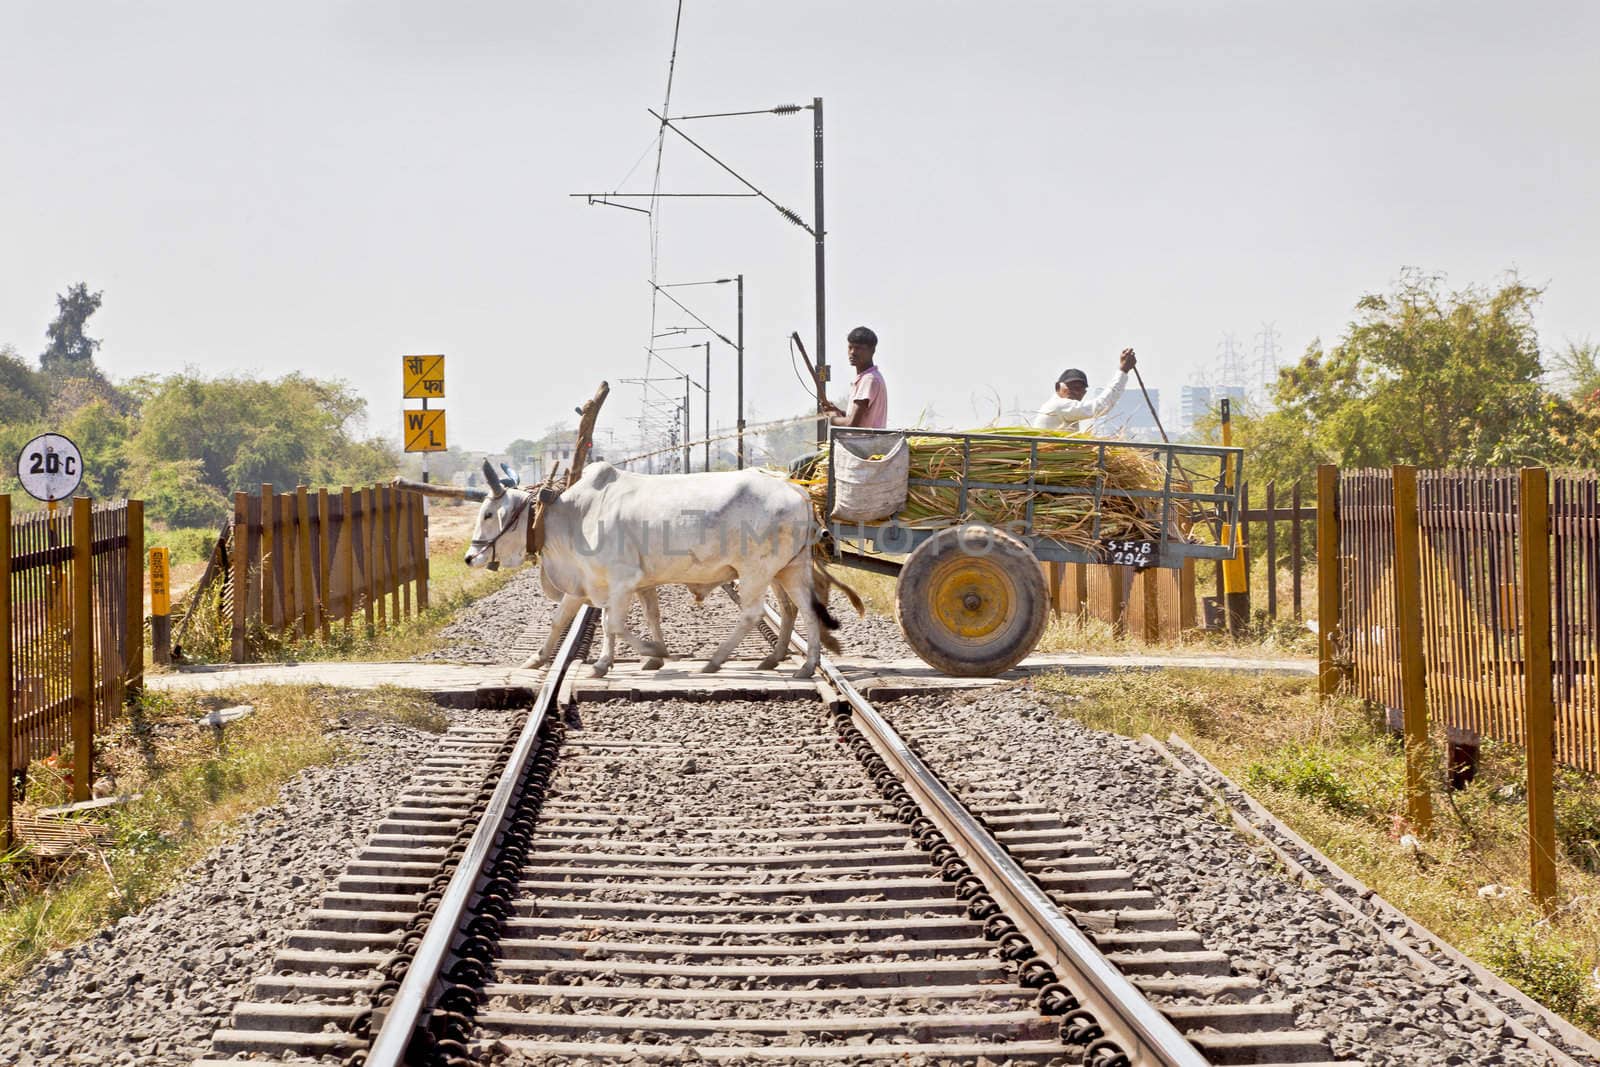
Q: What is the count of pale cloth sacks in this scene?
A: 1